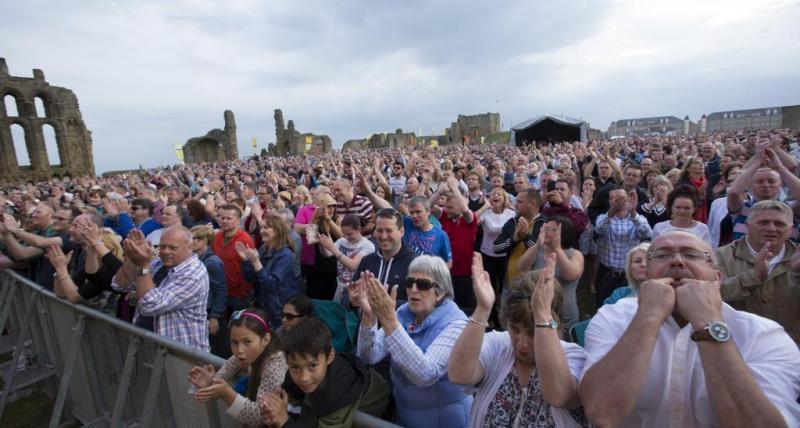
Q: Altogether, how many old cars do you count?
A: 0